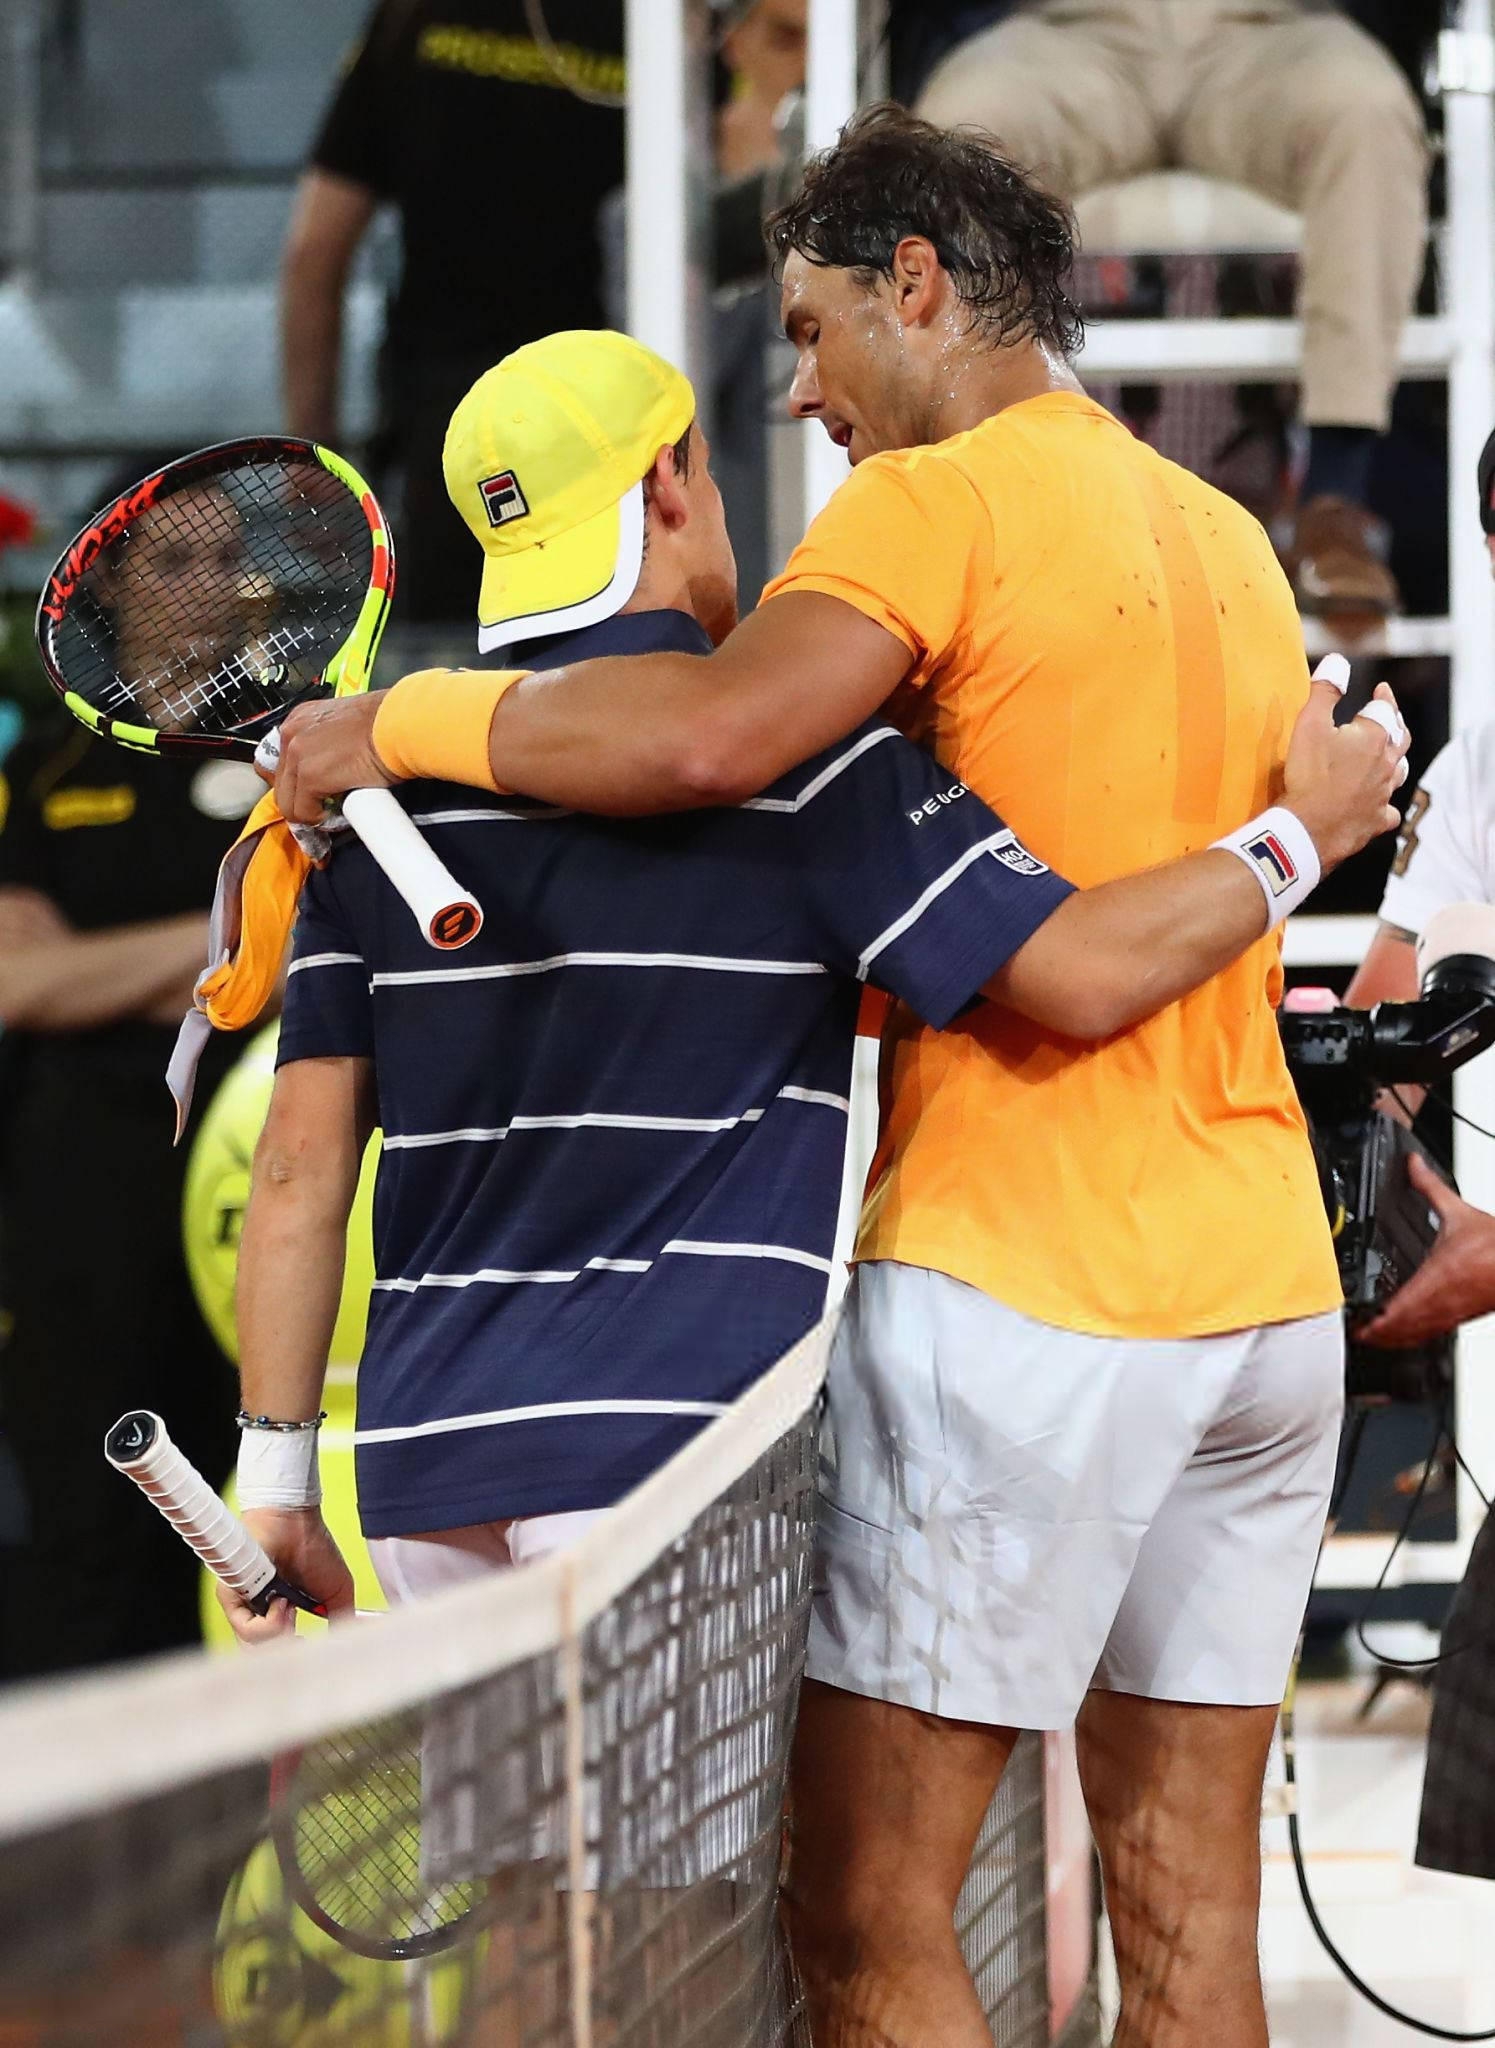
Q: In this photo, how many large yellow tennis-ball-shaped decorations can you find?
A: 3